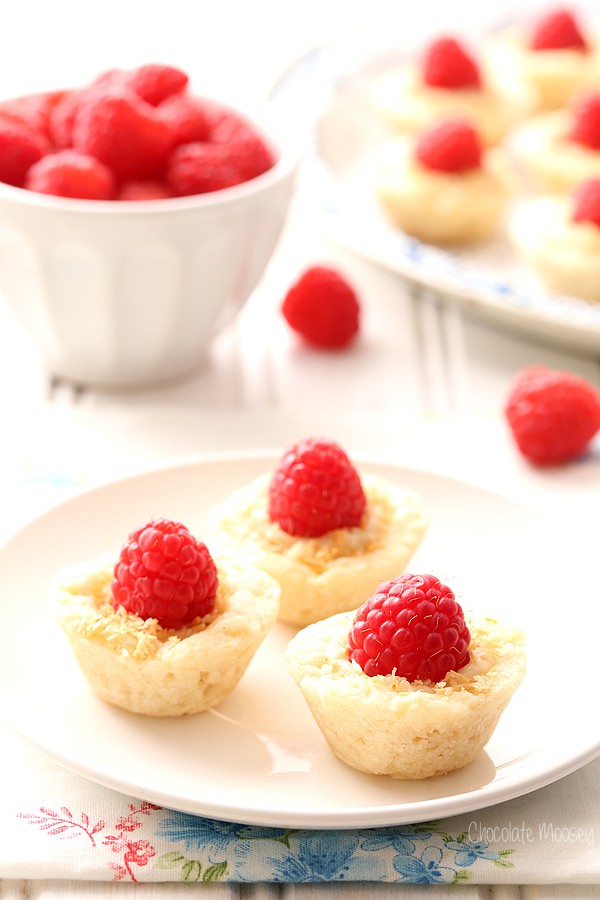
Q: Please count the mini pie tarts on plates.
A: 8